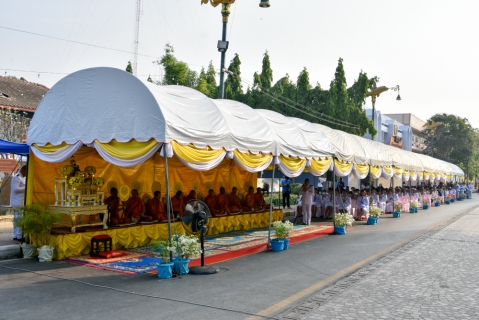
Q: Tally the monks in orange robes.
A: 10